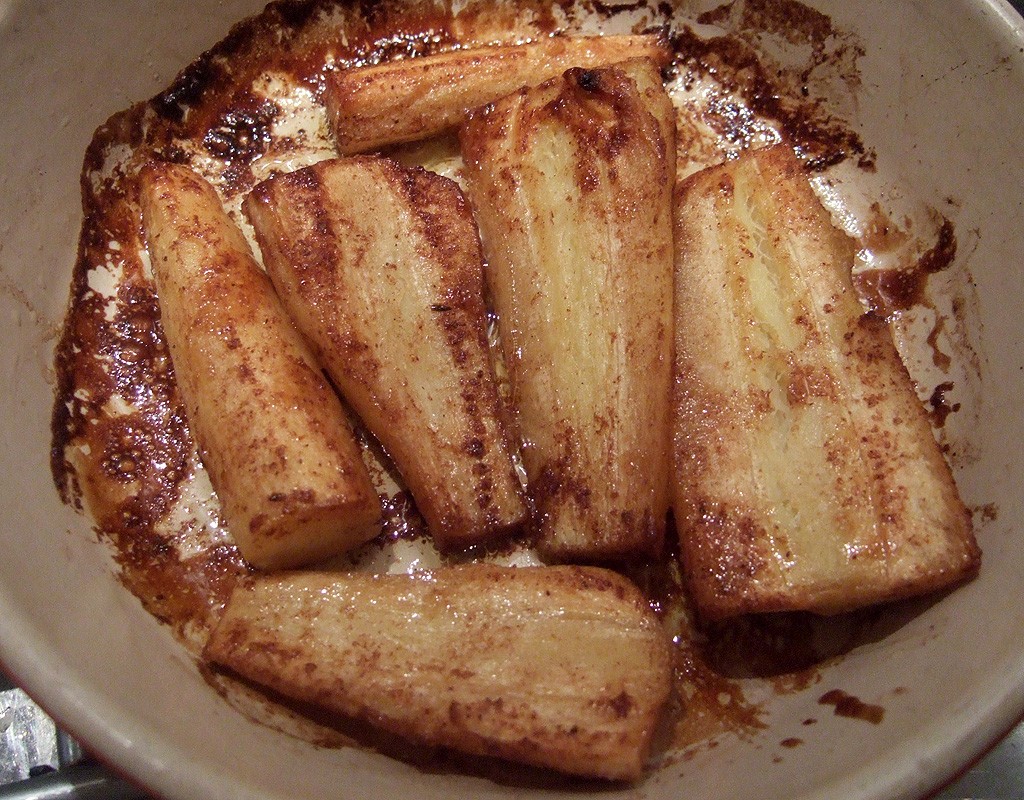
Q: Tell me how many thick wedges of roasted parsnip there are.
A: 6